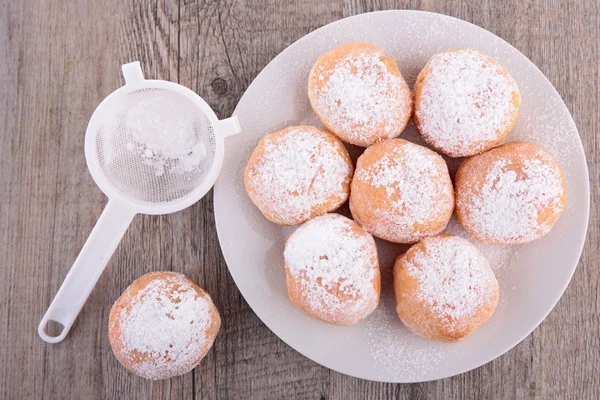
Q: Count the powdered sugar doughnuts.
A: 8